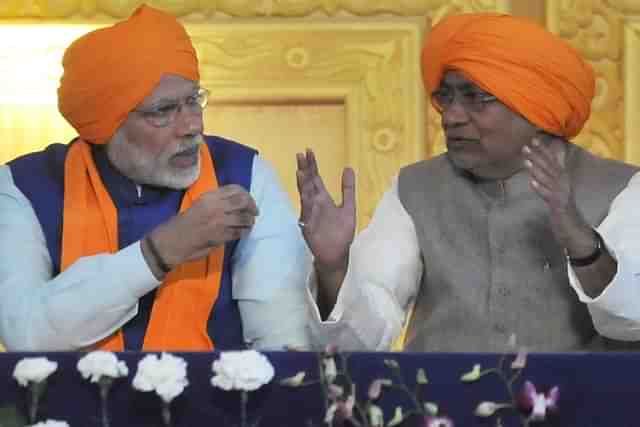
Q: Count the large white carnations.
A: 4